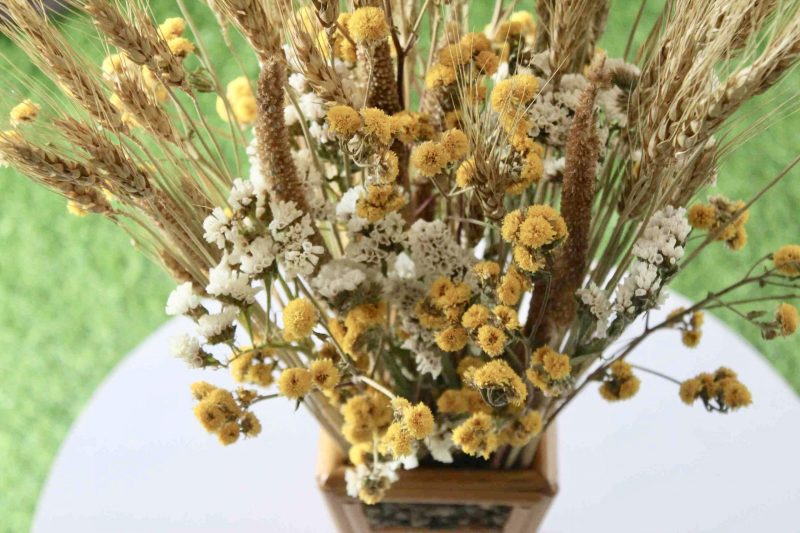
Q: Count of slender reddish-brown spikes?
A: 3